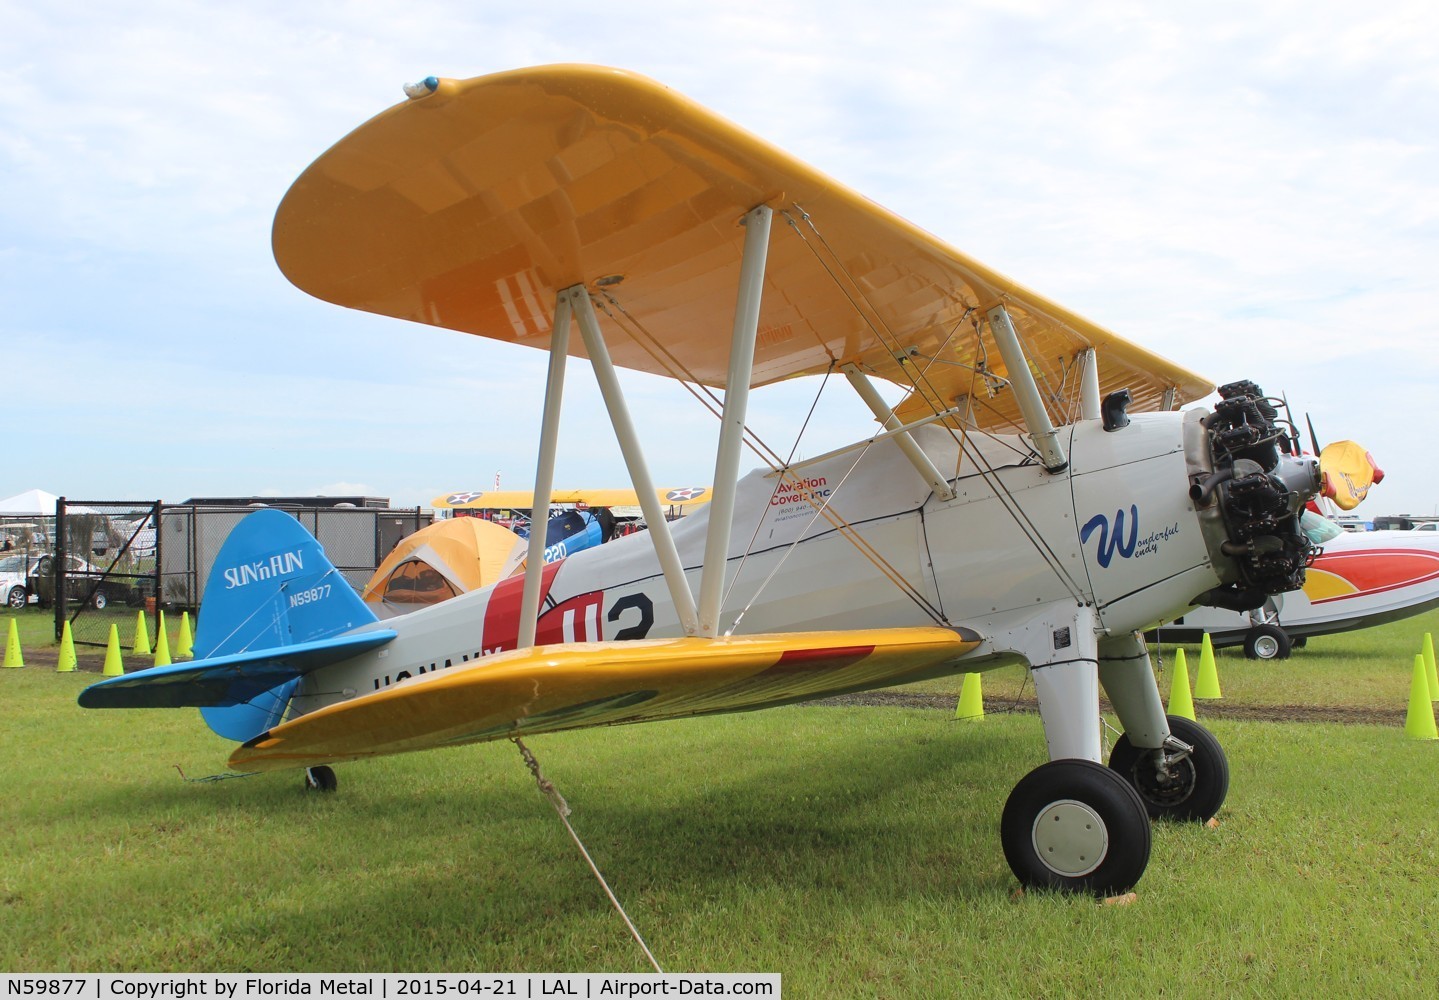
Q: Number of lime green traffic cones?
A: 11